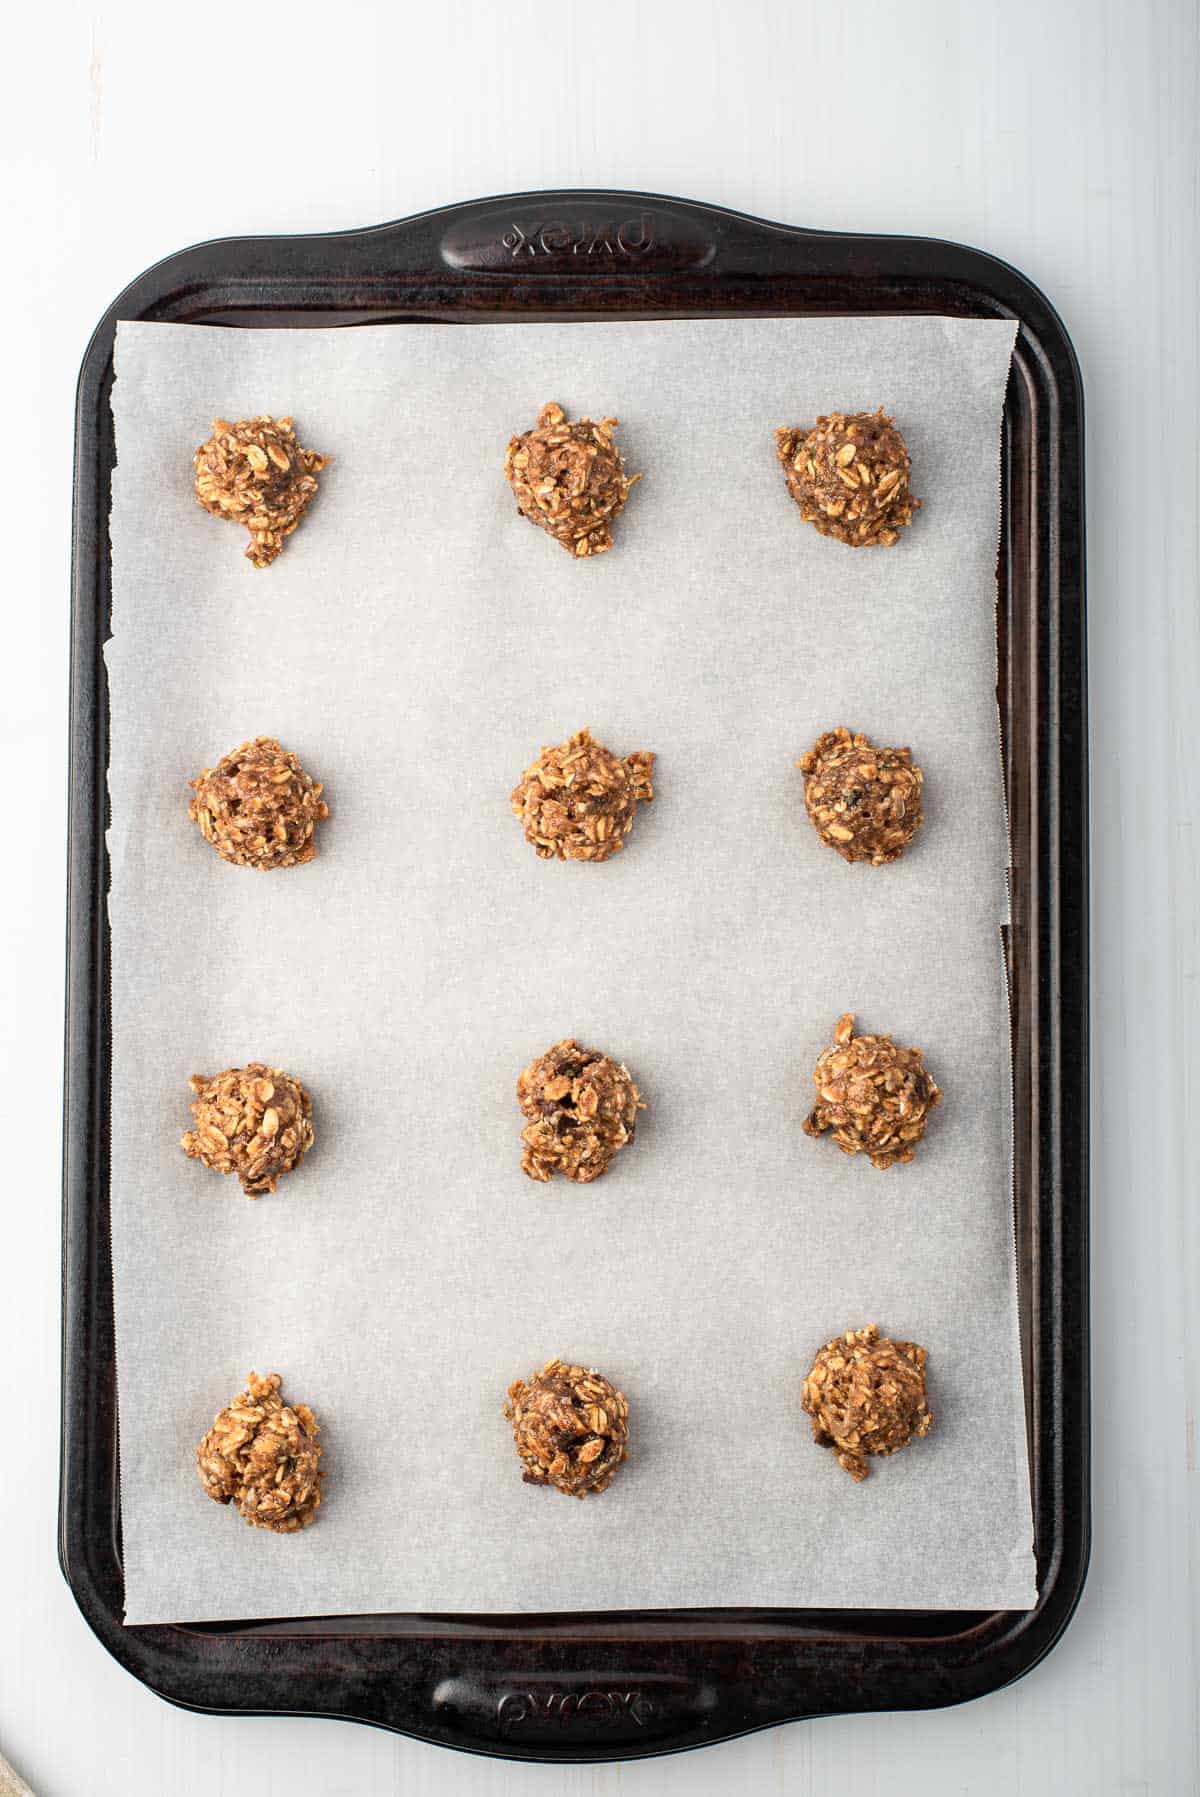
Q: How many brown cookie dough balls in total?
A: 12